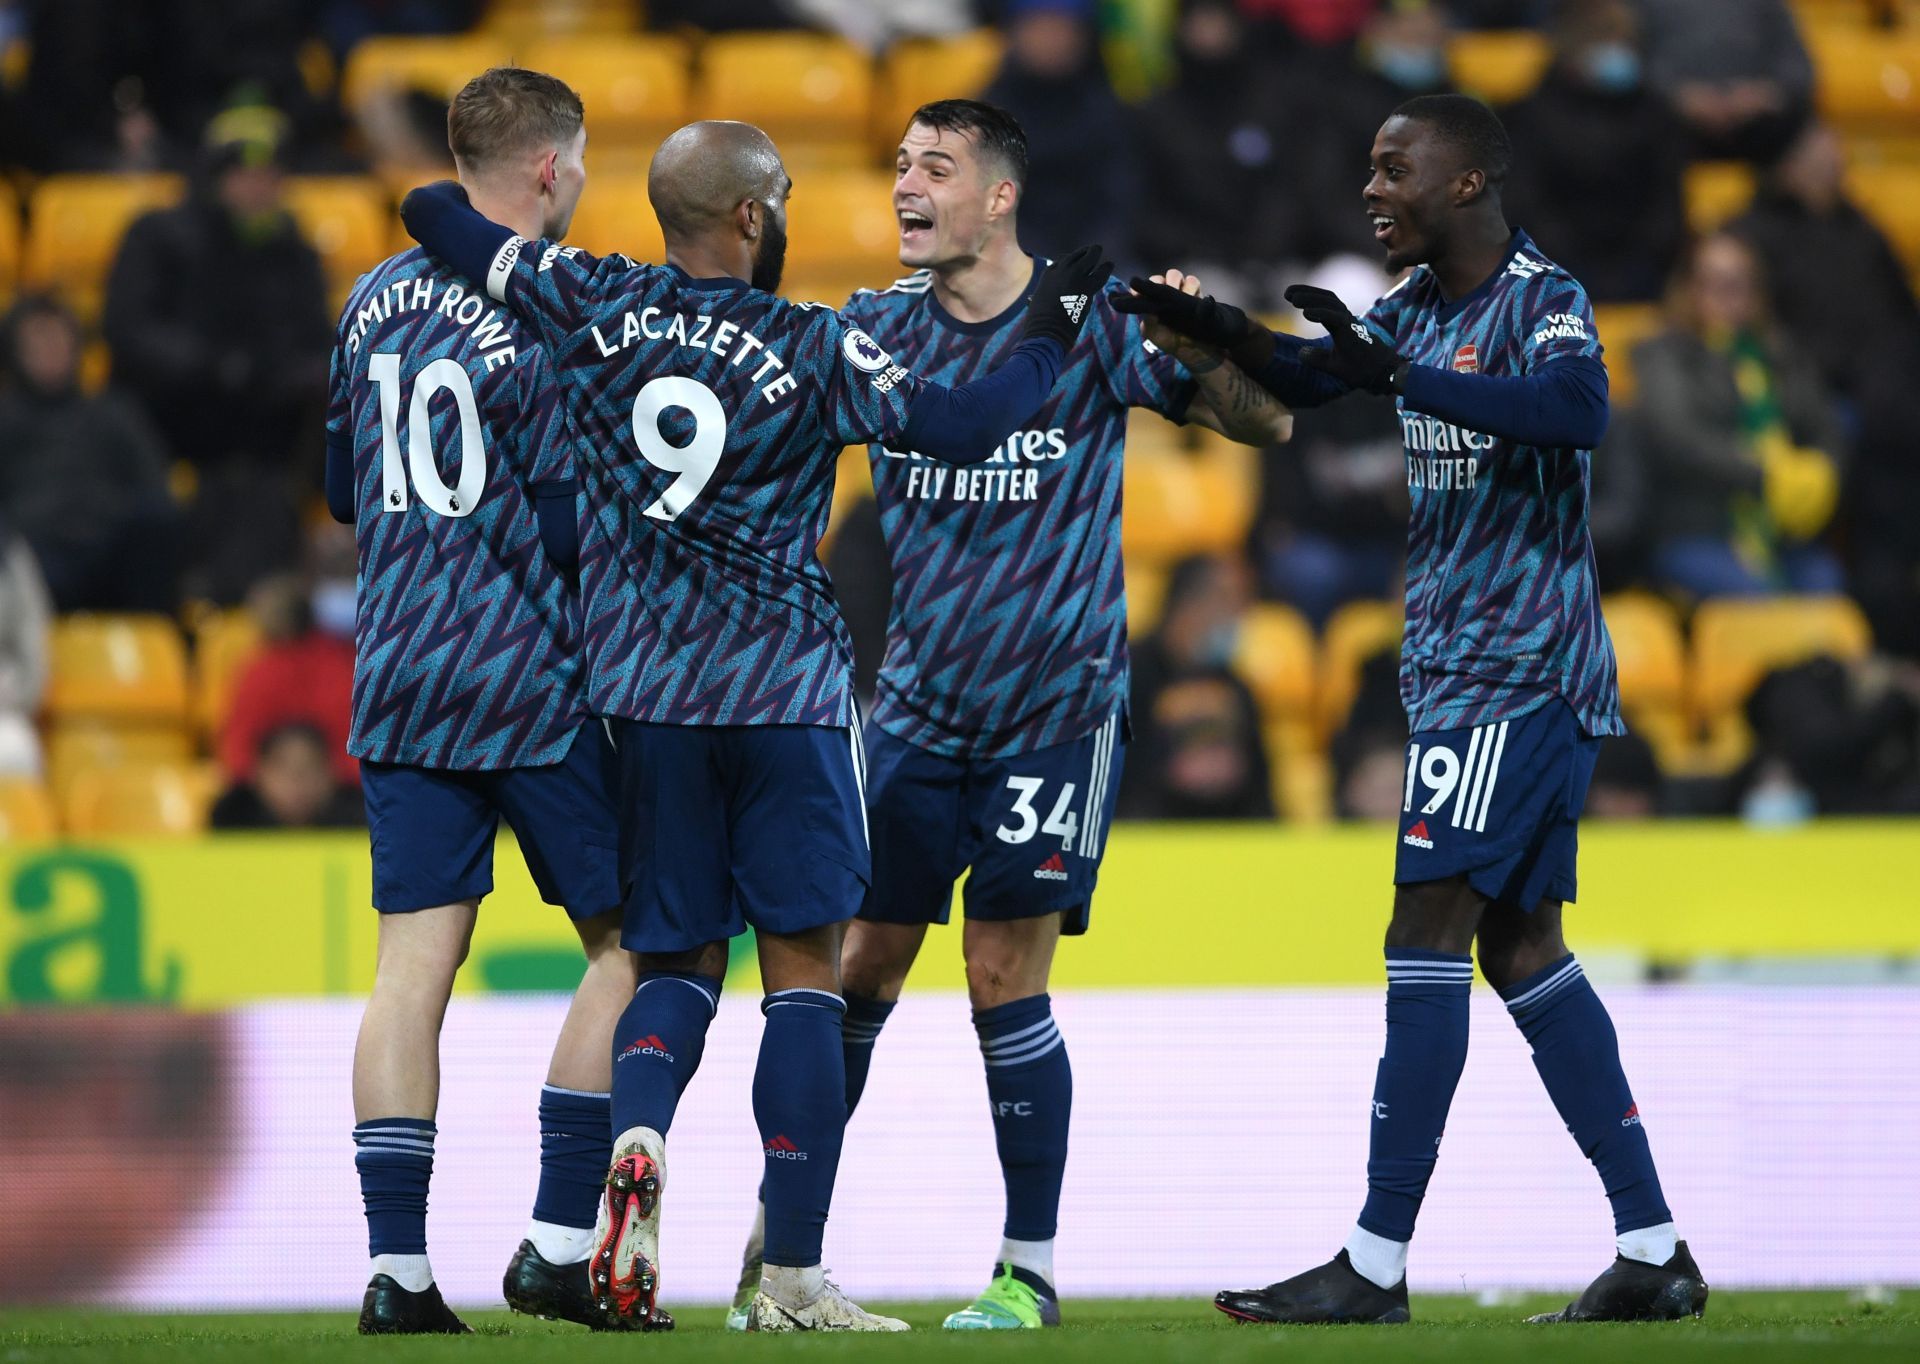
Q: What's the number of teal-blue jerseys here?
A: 4